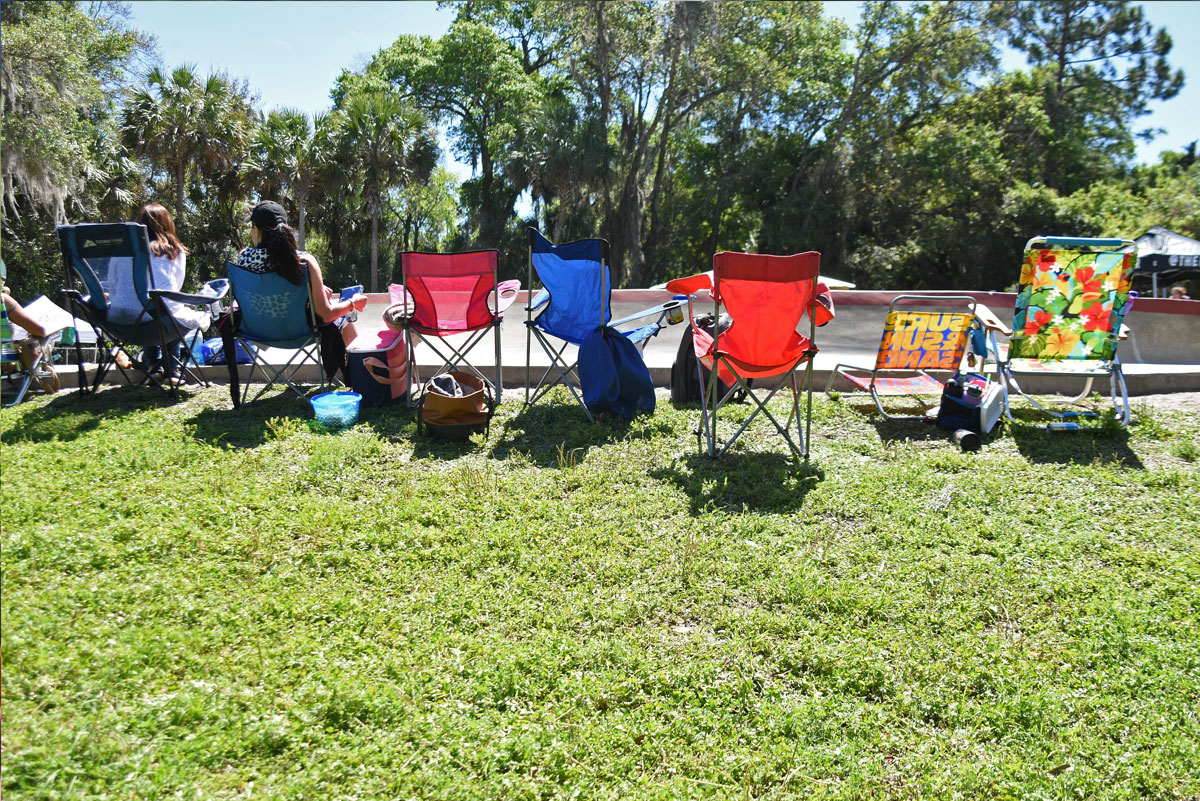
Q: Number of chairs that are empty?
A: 5